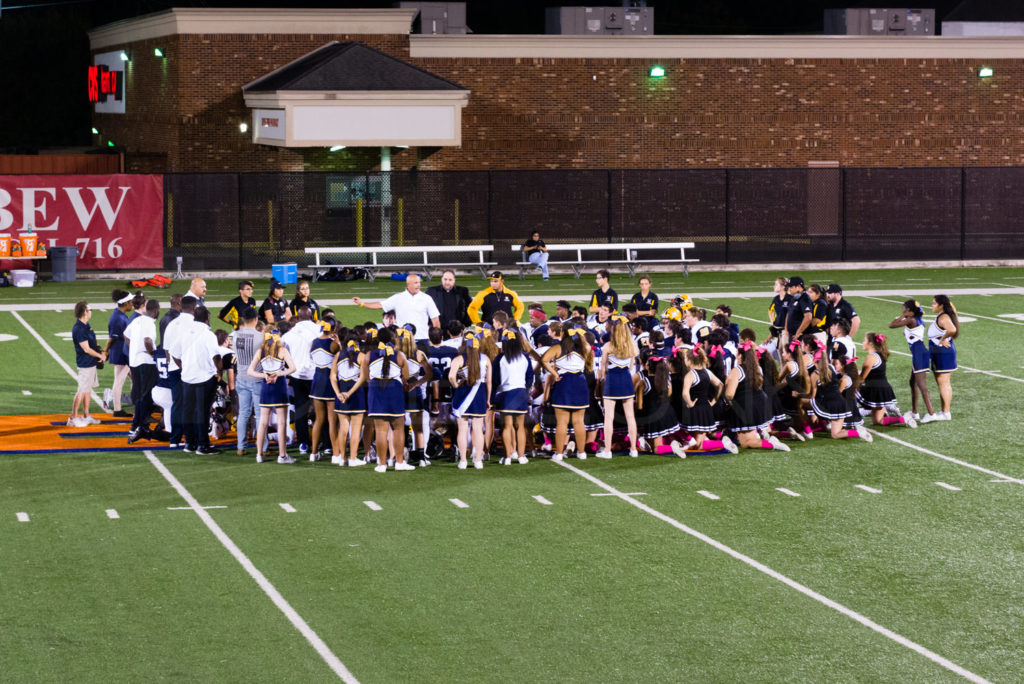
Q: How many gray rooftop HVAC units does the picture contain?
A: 3